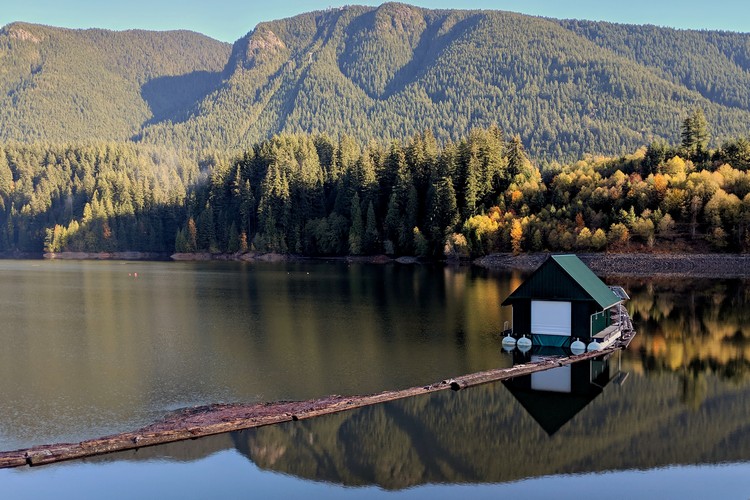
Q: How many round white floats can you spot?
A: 4